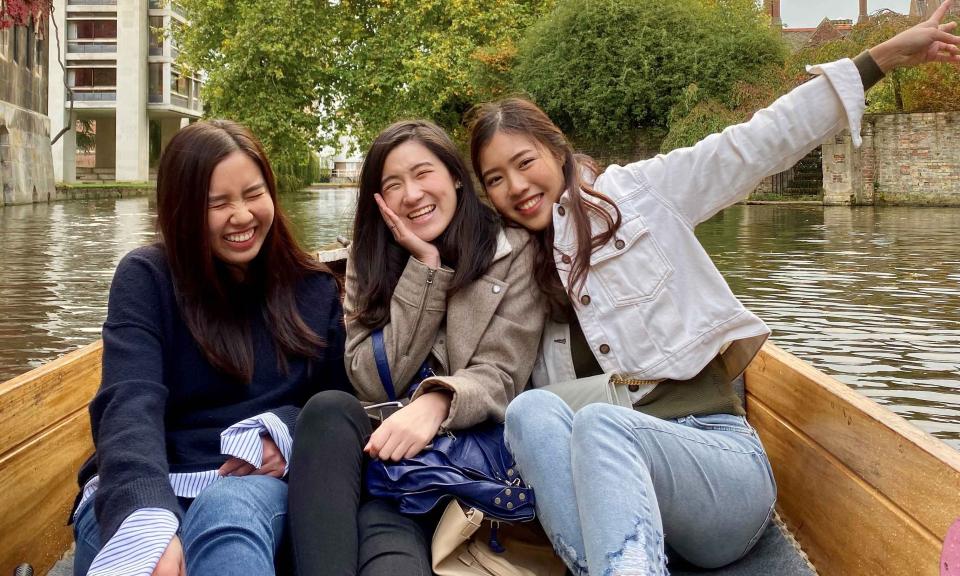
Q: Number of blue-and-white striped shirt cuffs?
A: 2